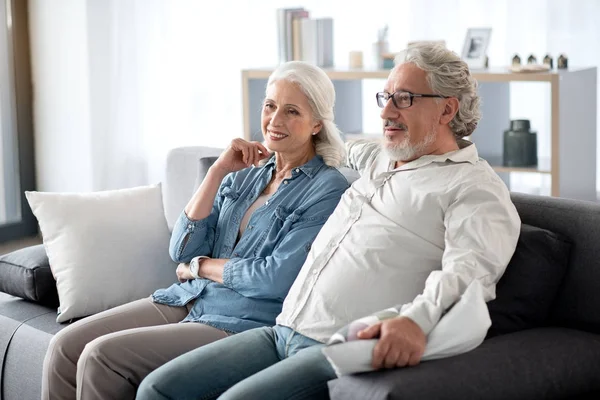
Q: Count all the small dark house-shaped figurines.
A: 4